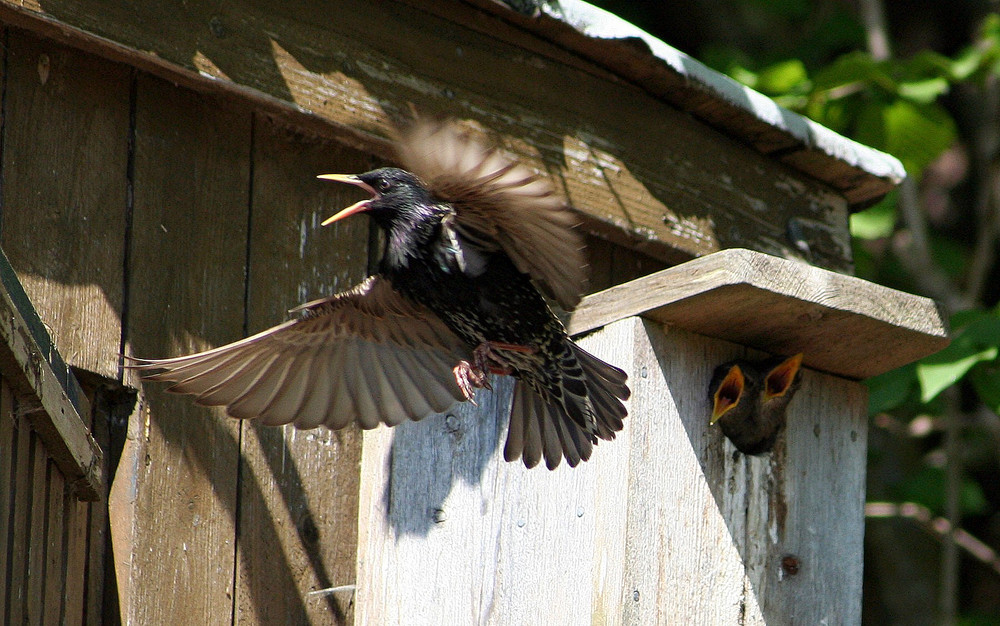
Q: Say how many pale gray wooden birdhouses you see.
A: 1